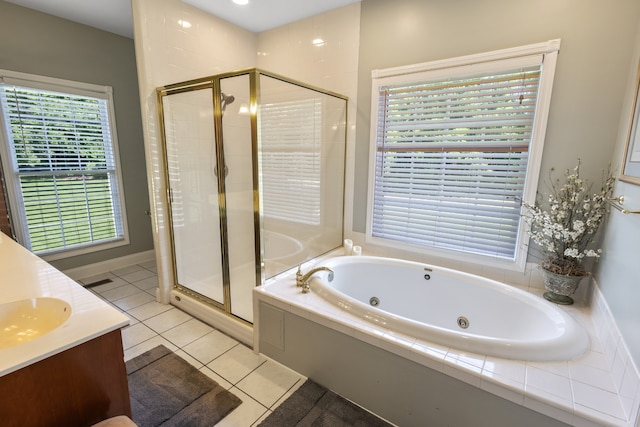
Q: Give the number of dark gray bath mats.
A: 2